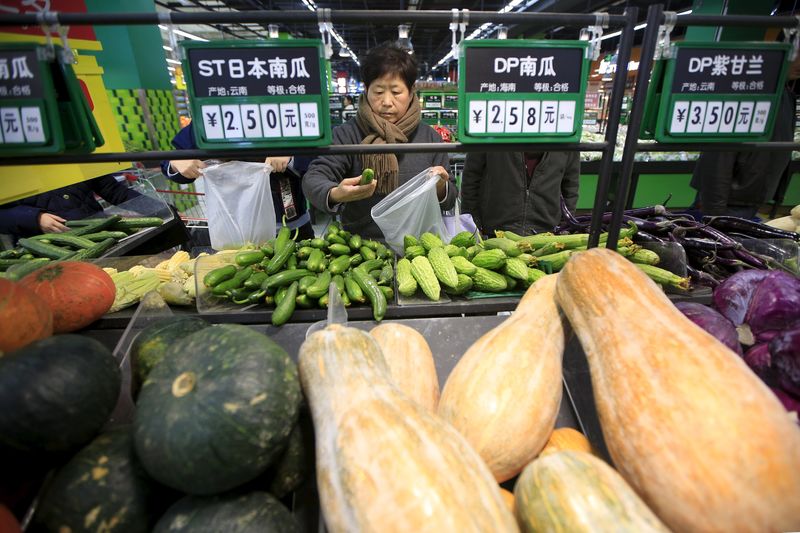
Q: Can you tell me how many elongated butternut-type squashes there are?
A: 5